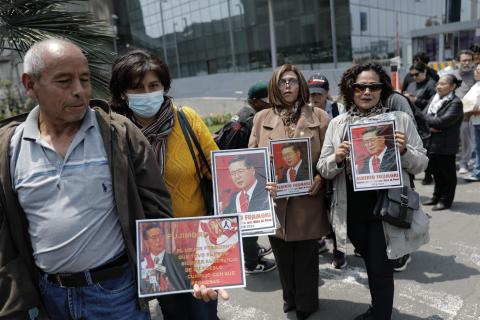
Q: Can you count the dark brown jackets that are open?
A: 1